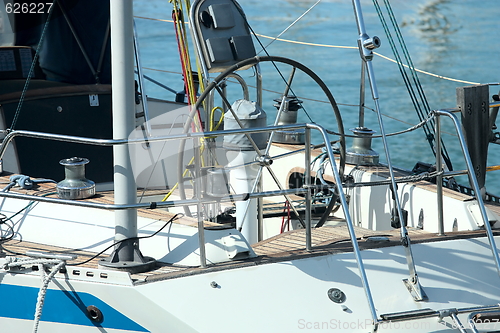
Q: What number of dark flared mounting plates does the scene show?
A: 1